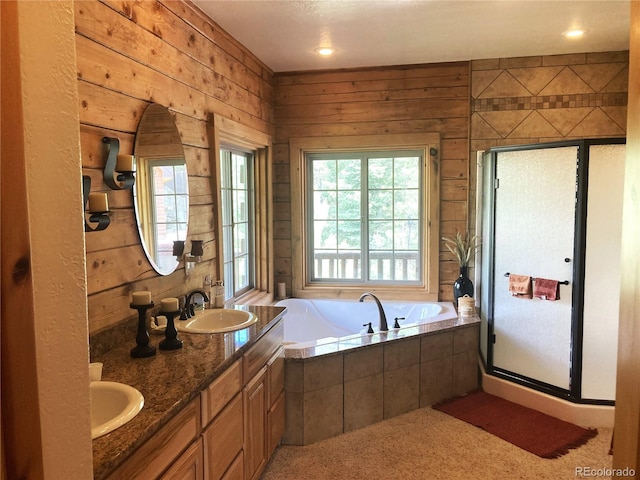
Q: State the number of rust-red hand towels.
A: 1